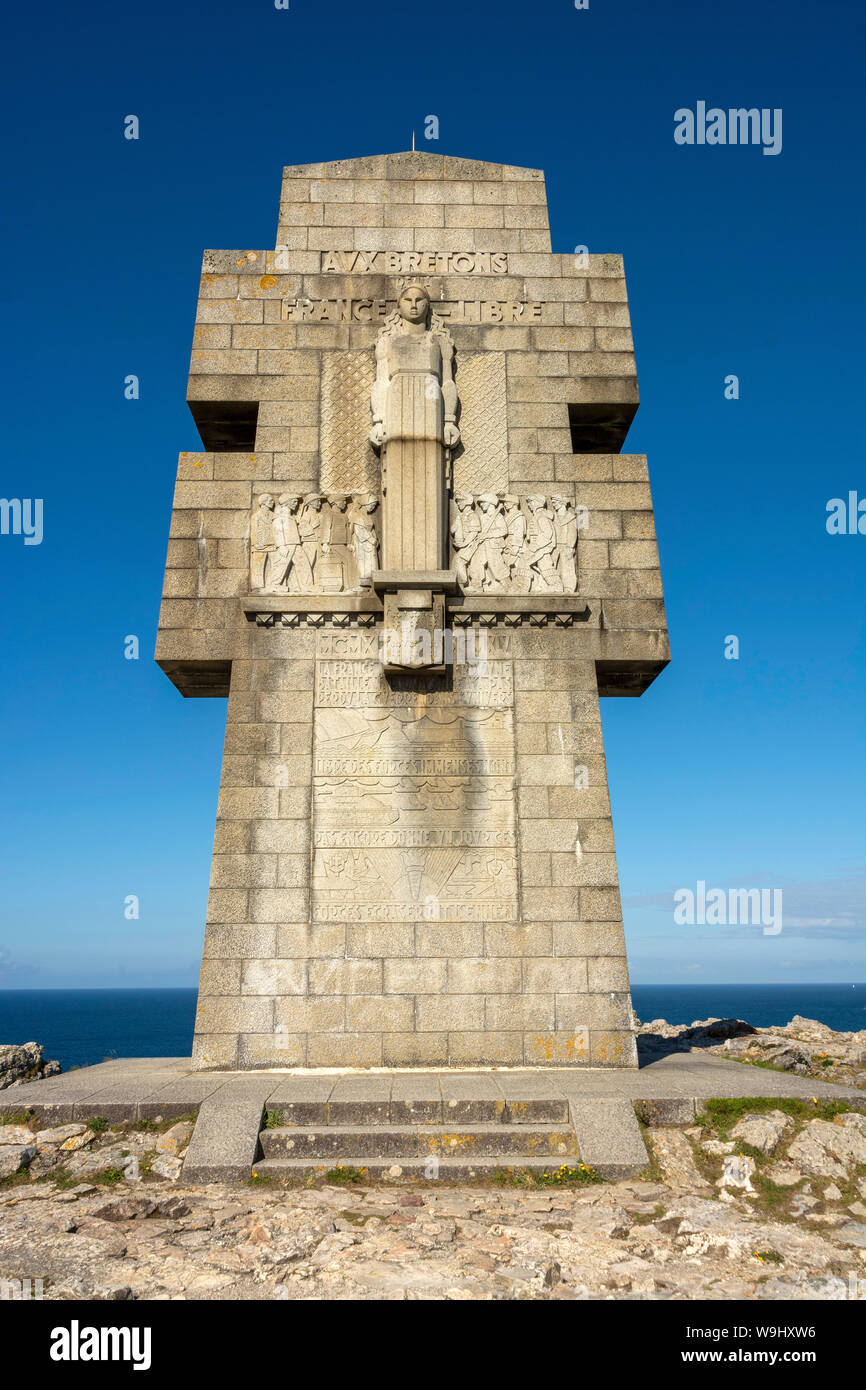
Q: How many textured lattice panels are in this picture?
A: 2